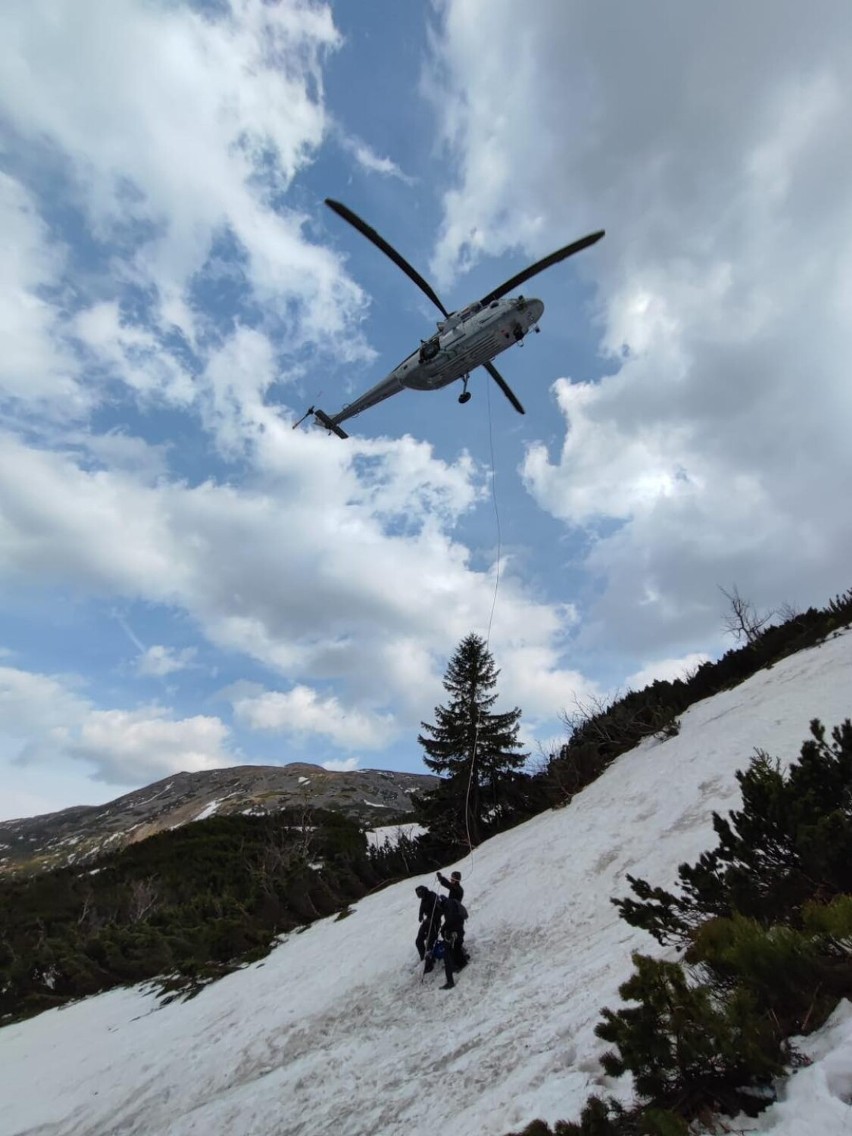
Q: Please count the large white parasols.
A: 0